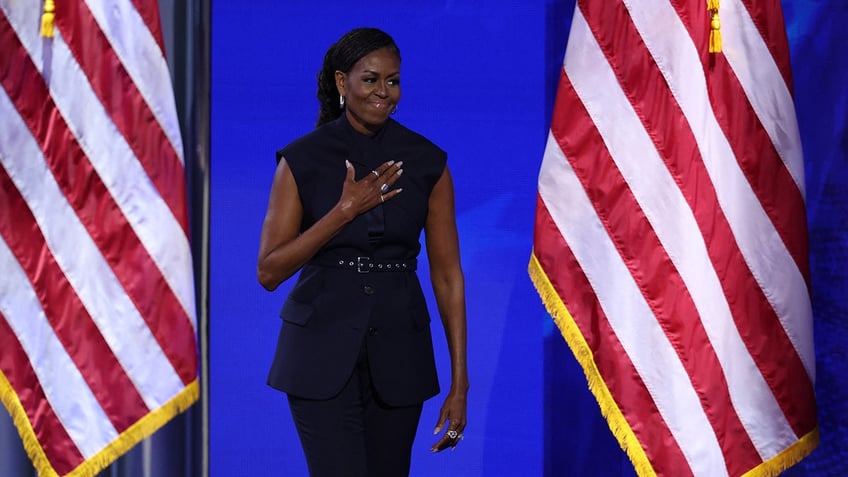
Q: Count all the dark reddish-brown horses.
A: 0